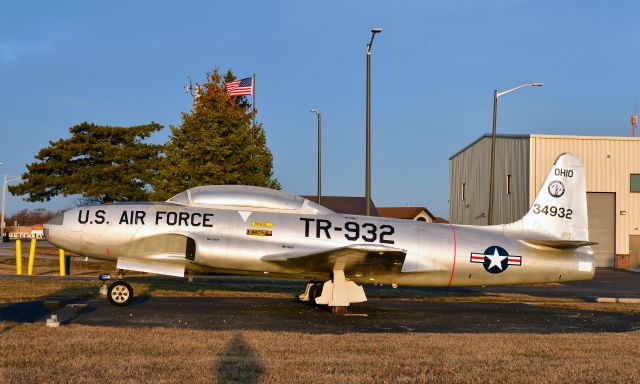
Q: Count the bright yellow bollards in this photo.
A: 3